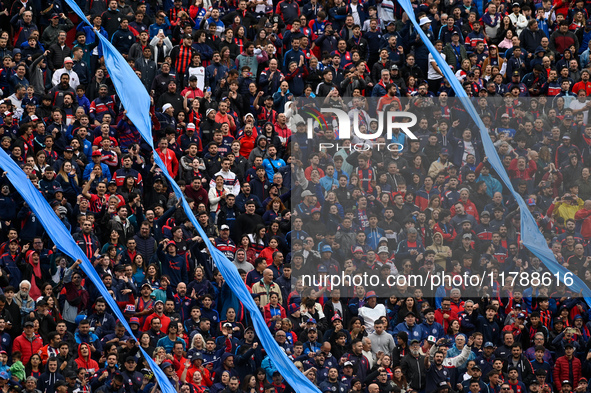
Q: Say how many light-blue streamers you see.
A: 3